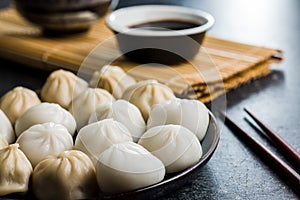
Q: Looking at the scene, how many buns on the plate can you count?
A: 15